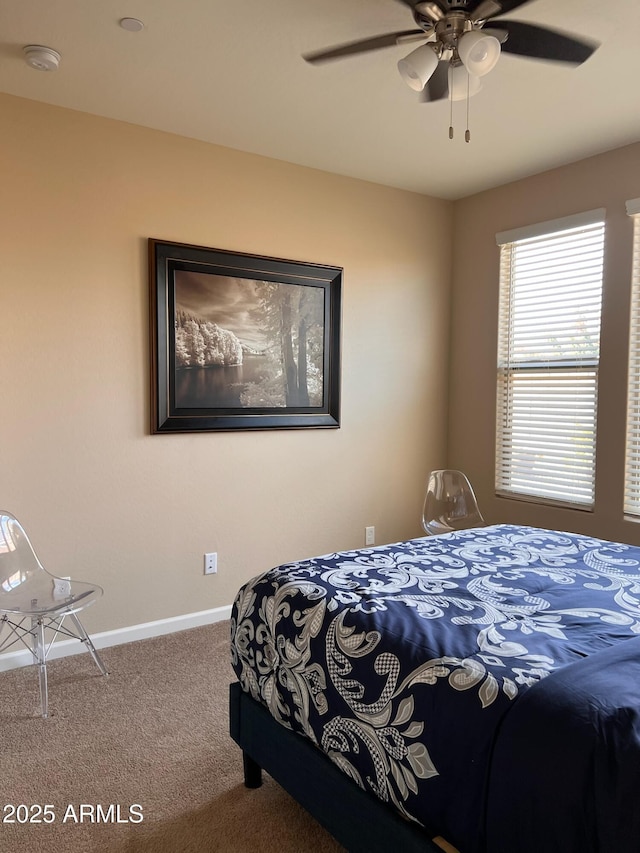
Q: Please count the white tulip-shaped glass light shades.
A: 3